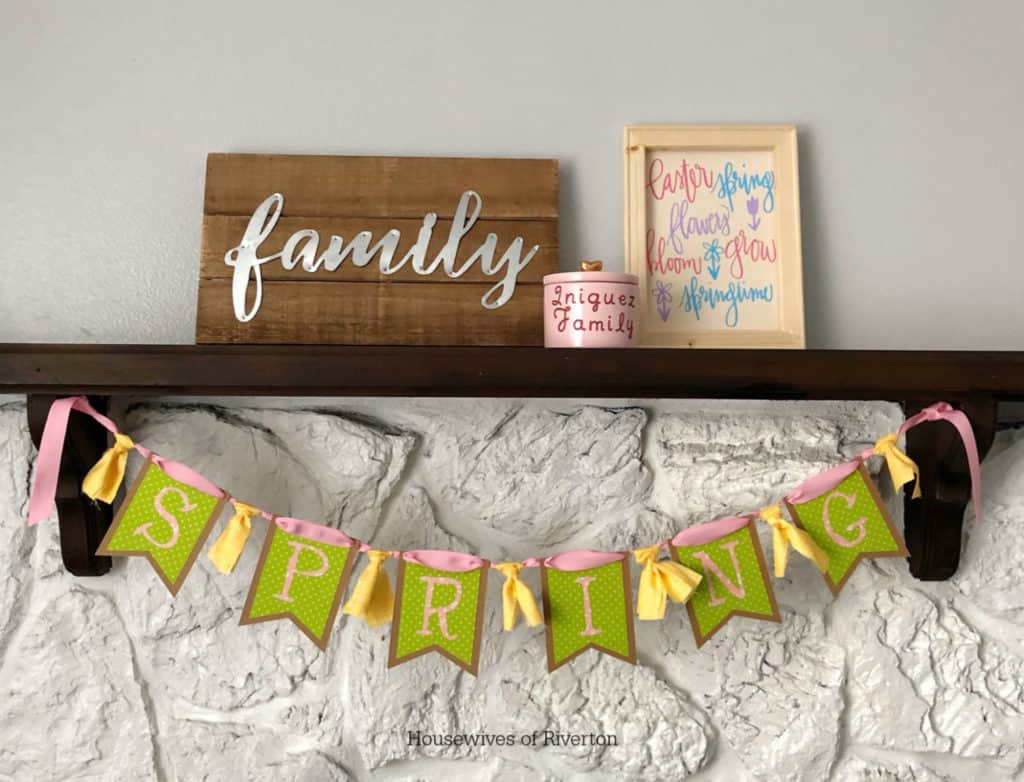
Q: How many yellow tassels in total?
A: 7